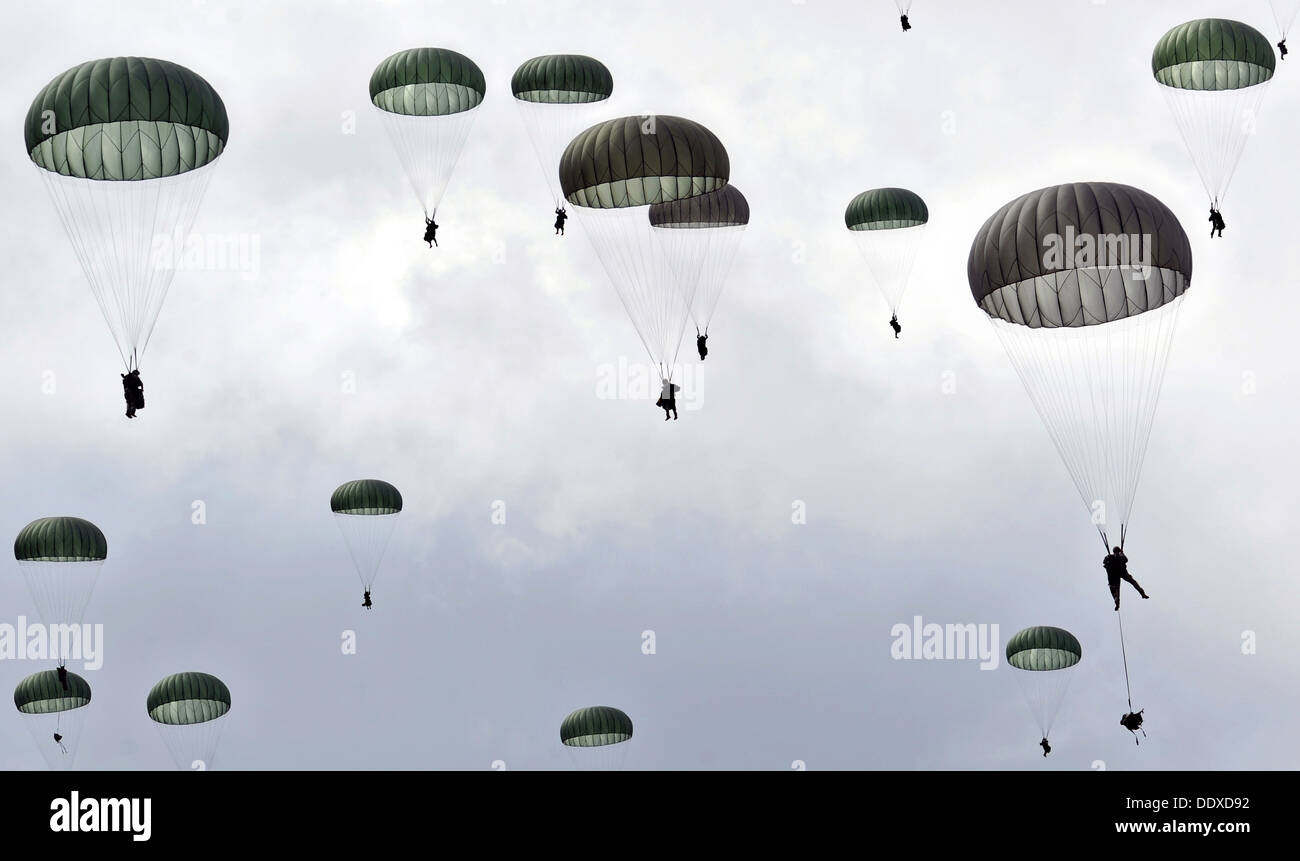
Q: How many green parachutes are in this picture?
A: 11